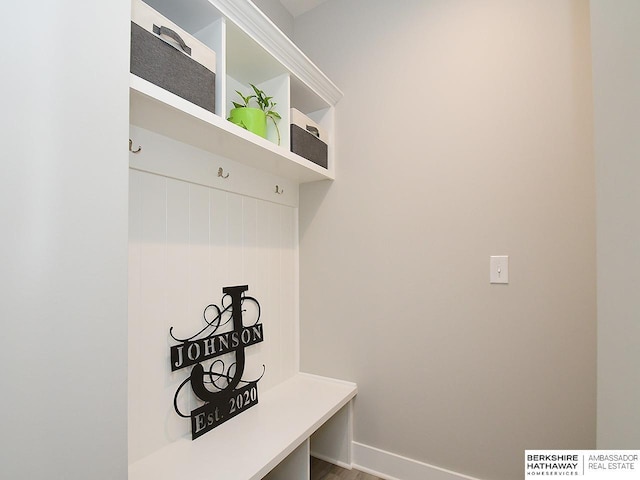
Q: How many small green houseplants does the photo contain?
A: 1